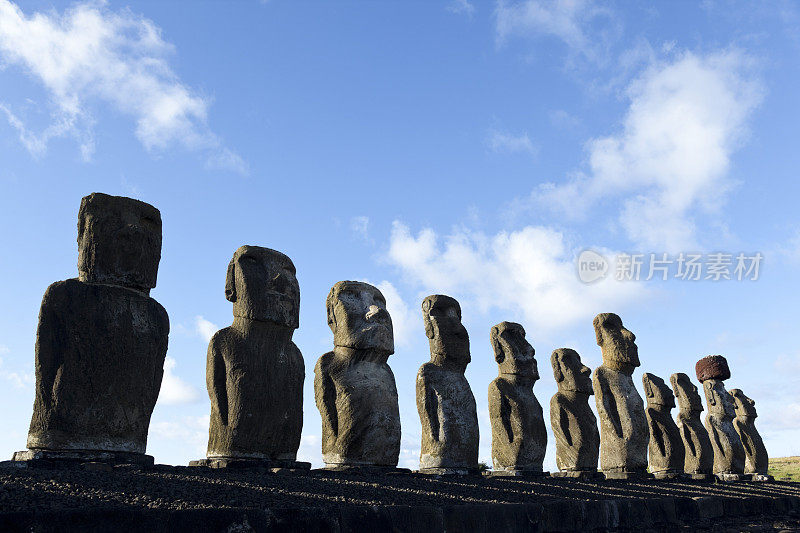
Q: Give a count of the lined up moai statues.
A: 11